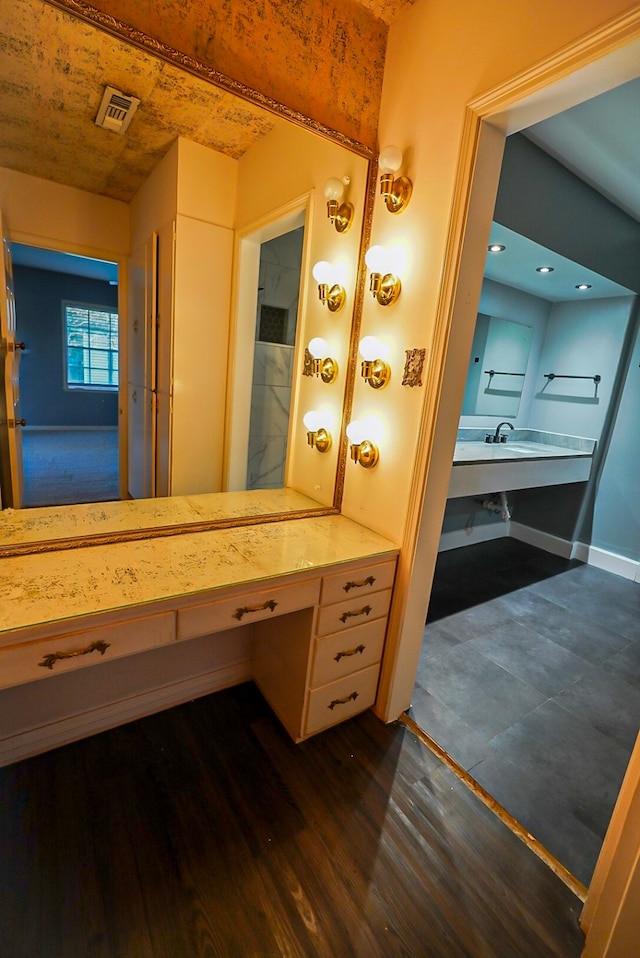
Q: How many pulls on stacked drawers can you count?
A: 4